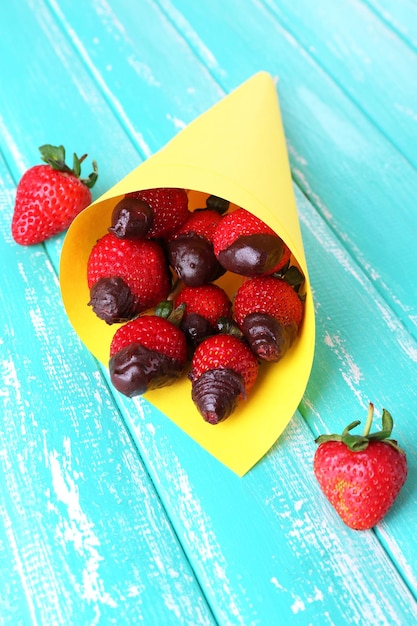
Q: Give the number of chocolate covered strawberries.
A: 8